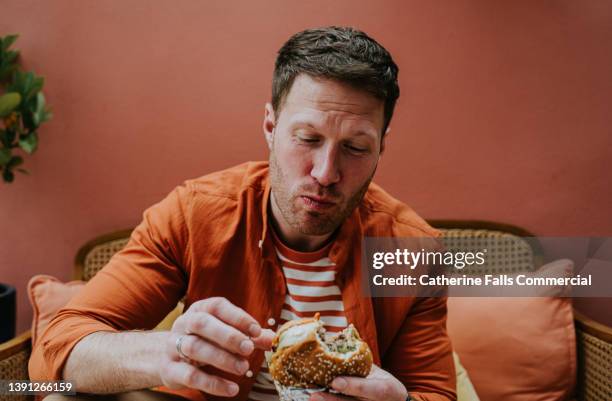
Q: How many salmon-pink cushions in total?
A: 2